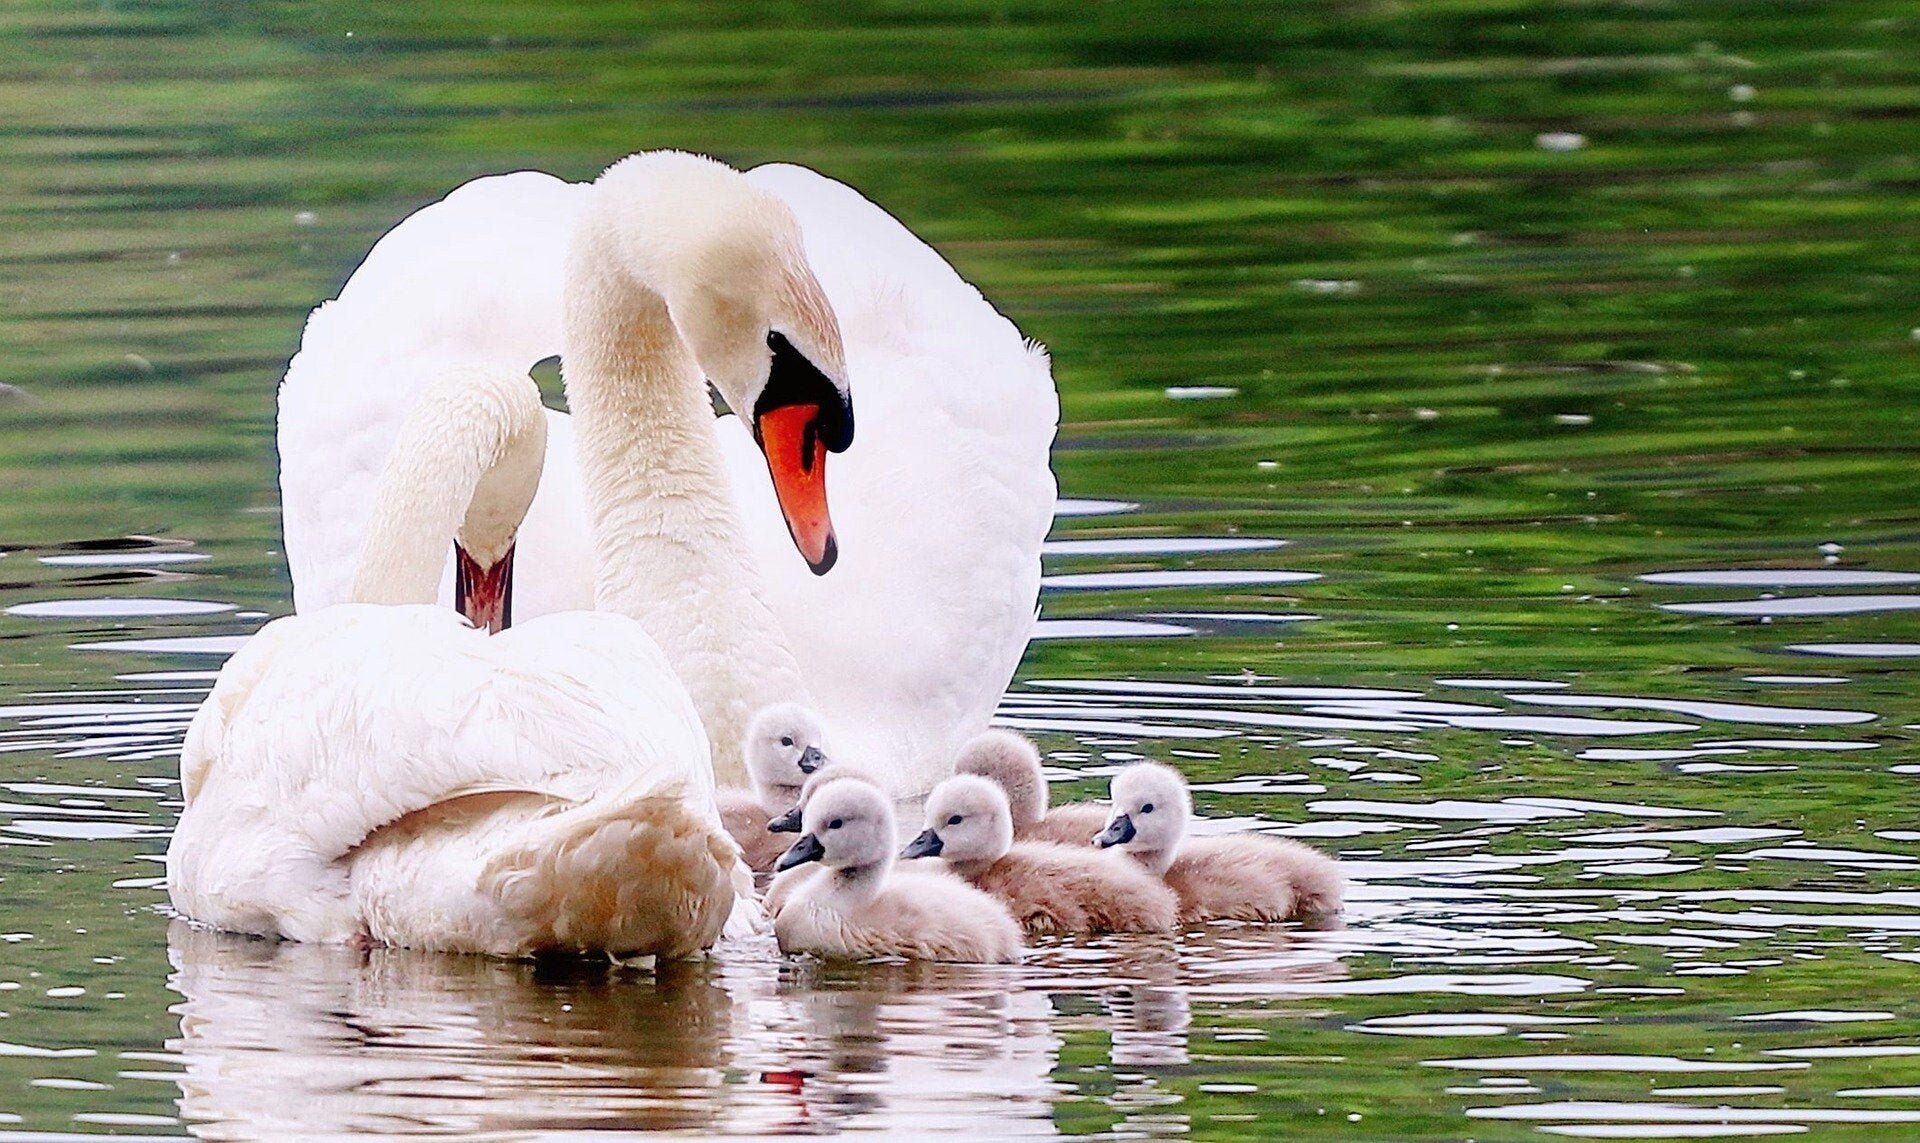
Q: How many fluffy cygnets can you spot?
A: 6